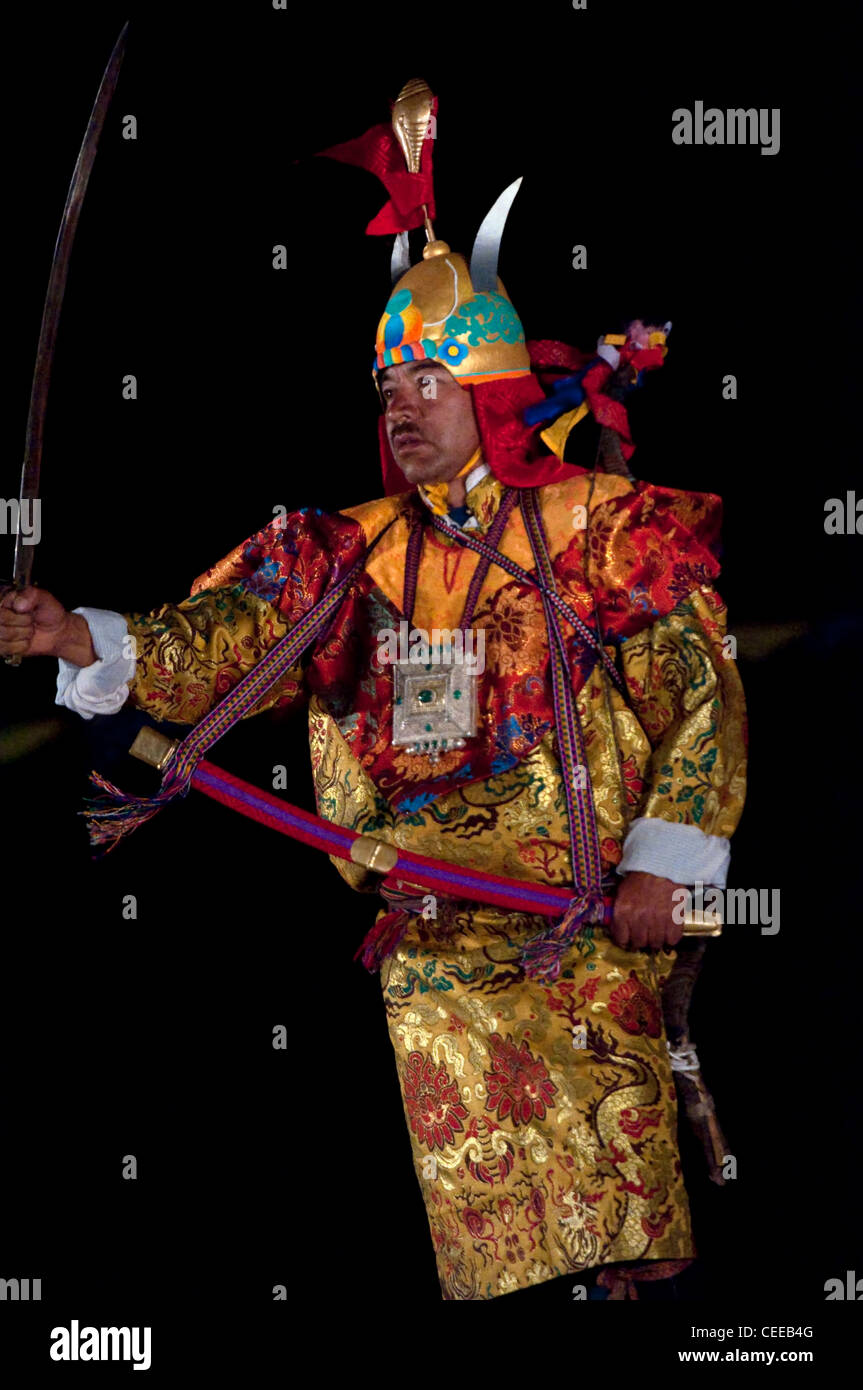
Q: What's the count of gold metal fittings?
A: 3